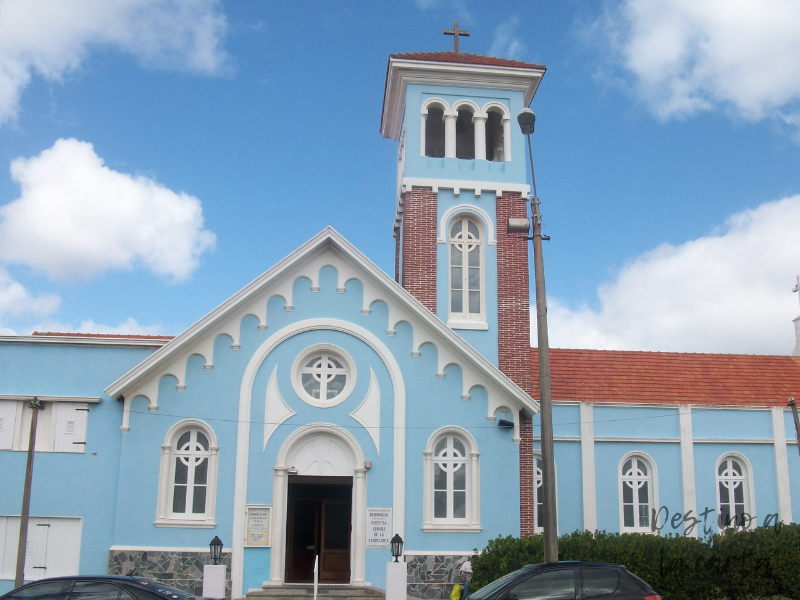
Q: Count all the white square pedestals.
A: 2